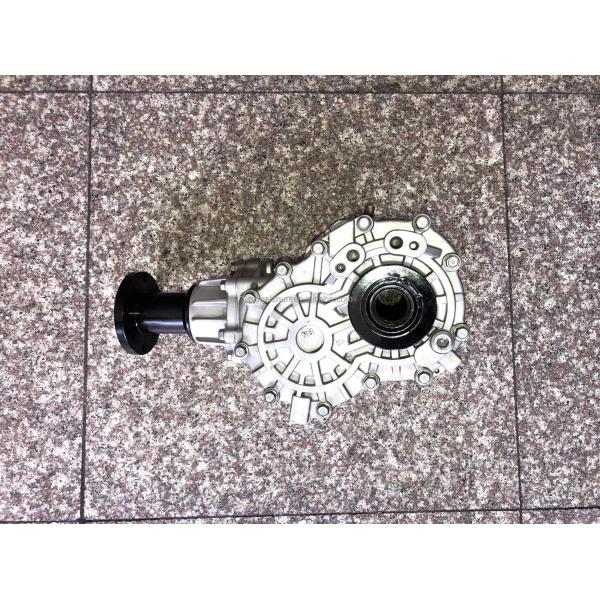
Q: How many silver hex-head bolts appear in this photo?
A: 12